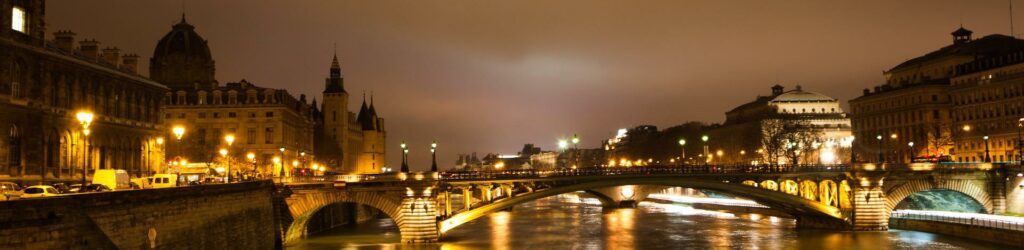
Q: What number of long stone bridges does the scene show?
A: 1